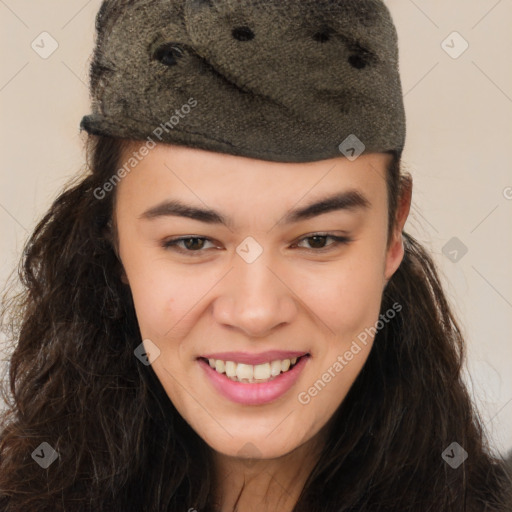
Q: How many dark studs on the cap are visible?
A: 4